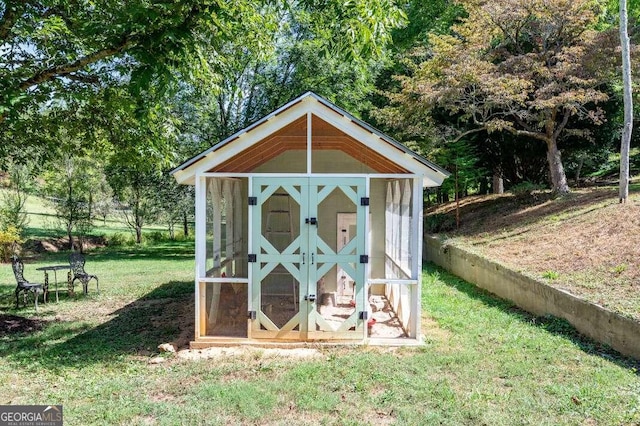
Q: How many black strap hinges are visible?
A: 6